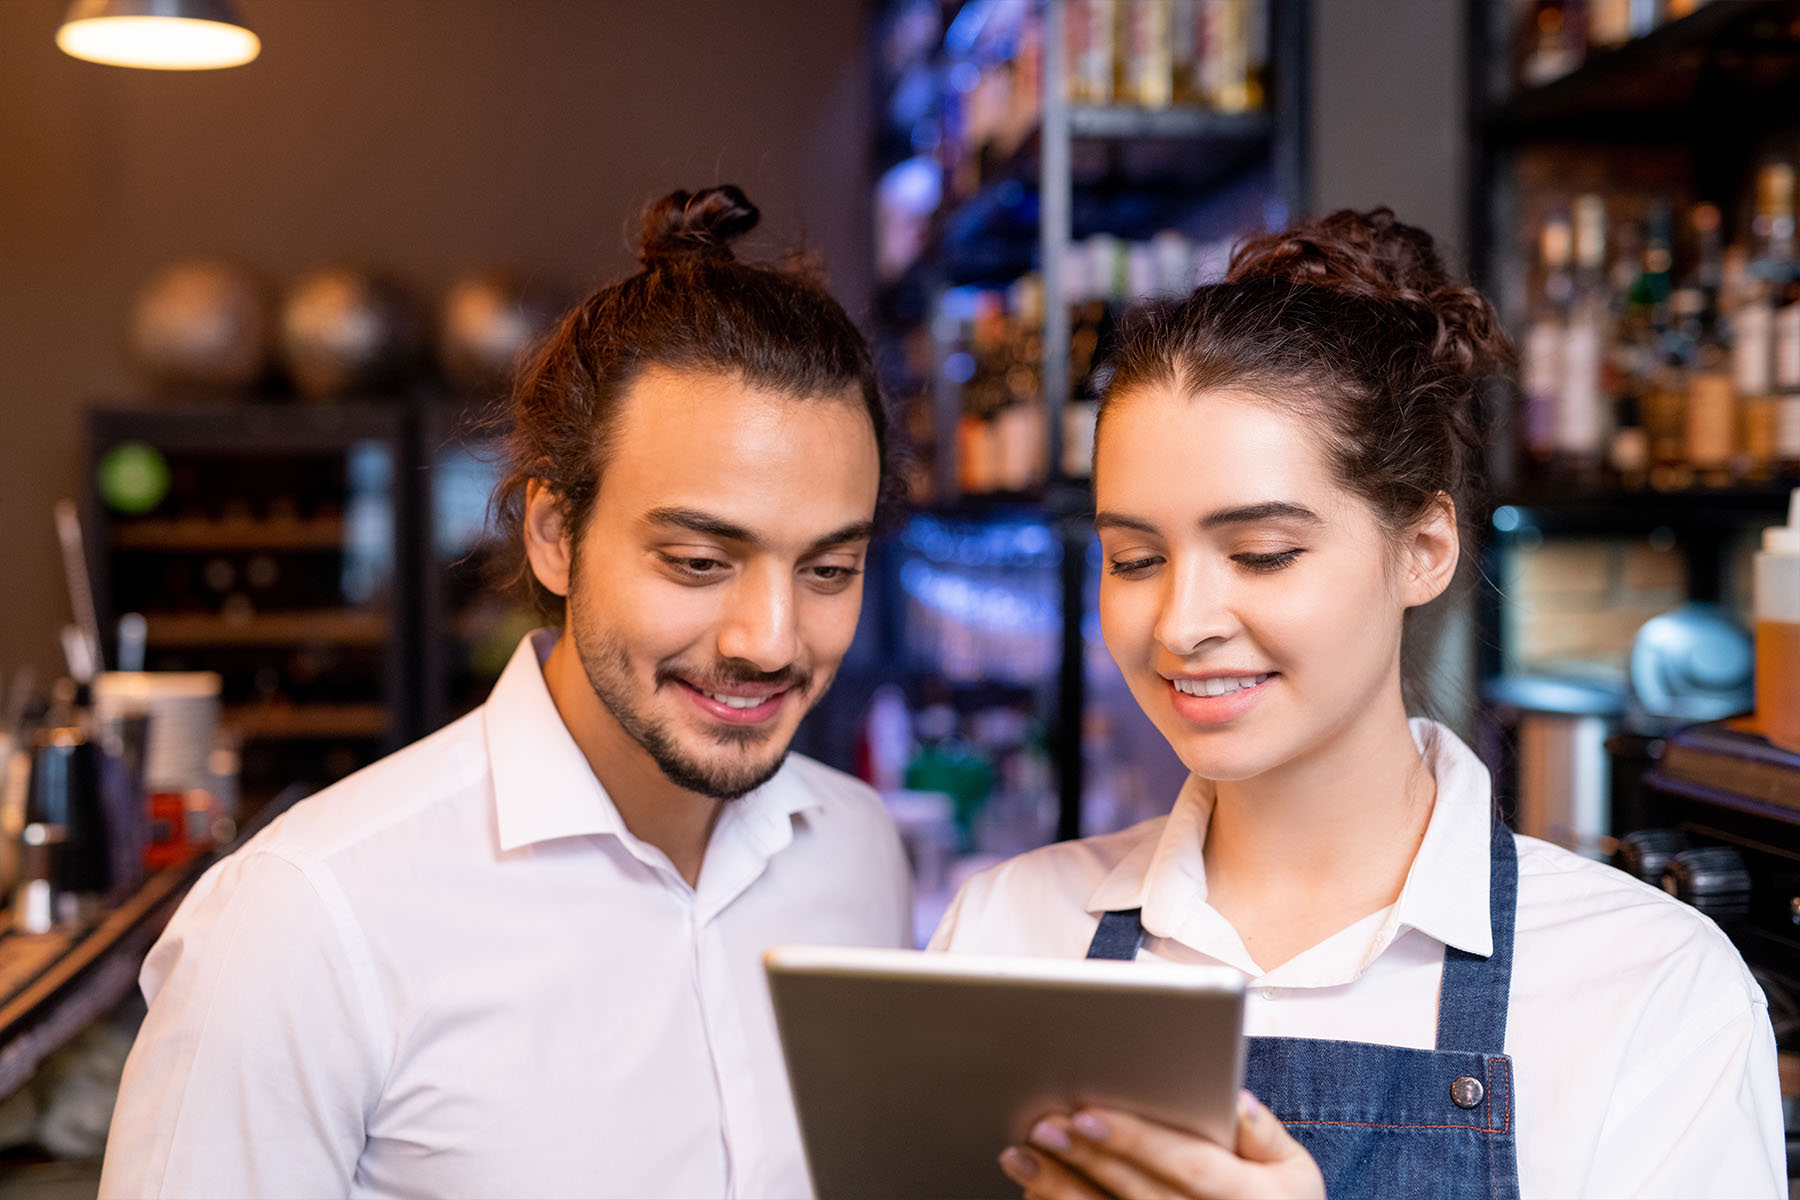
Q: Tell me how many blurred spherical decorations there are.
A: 3